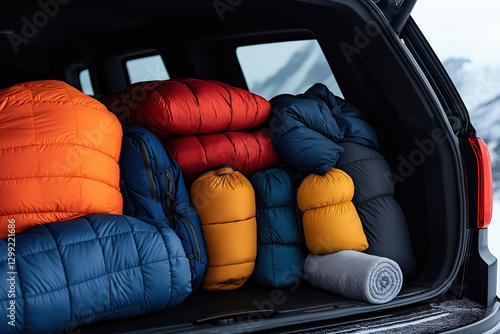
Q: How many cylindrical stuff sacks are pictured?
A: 3